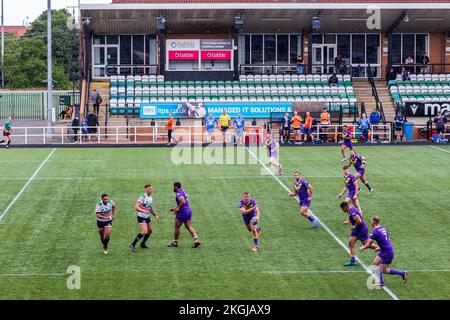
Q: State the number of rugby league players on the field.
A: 11